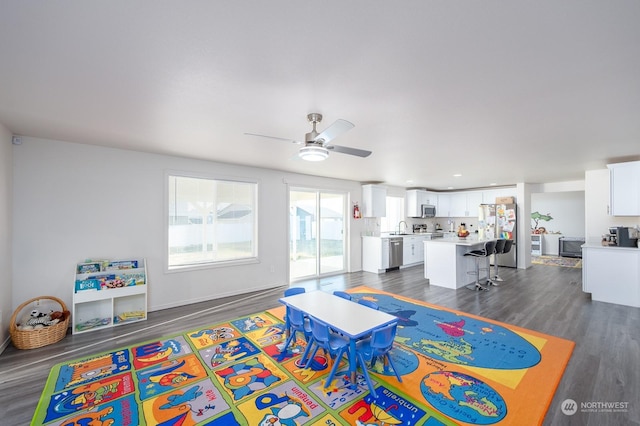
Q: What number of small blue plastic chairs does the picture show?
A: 6